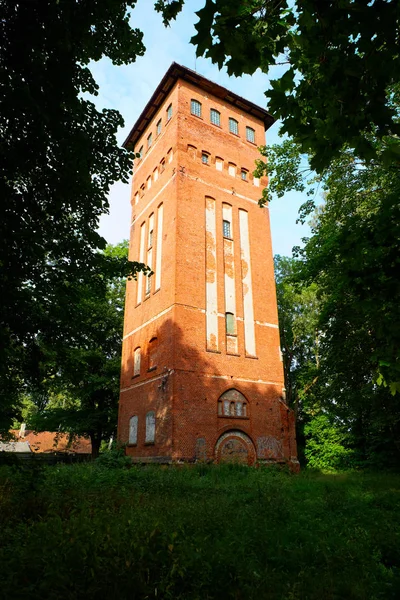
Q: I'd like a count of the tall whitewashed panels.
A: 6